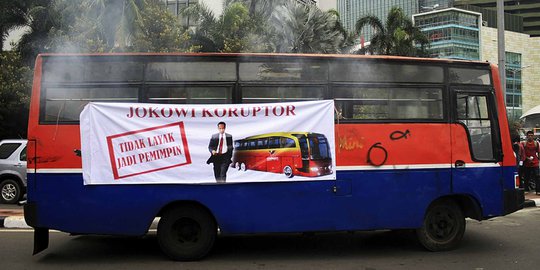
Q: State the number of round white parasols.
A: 1